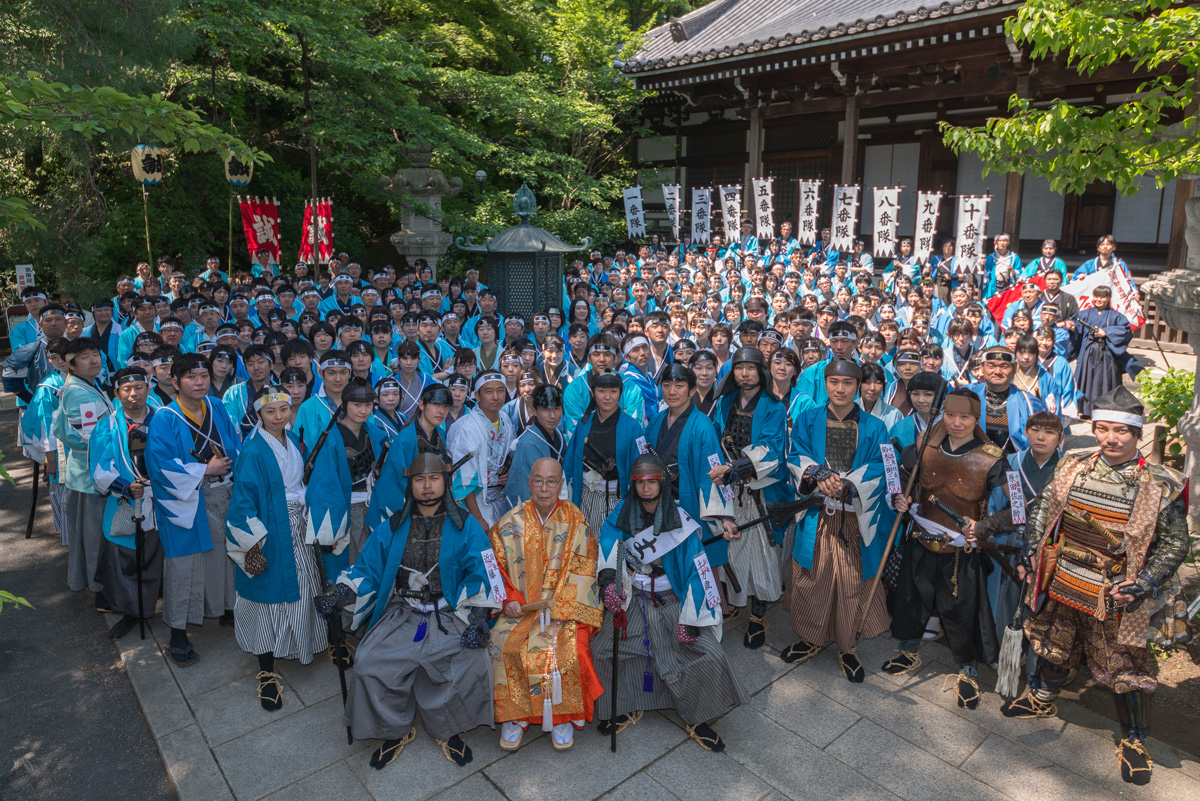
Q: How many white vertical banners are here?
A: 10